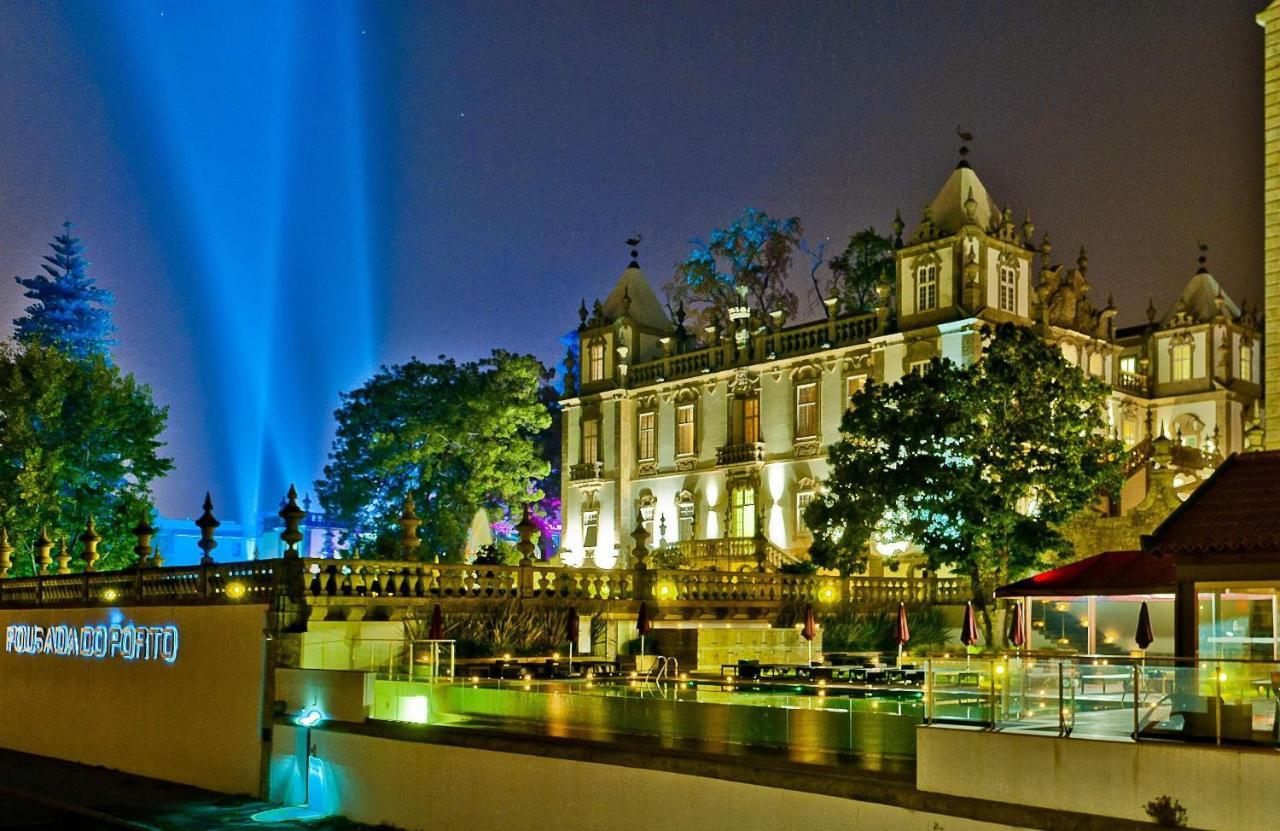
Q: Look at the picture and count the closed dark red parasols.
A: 8